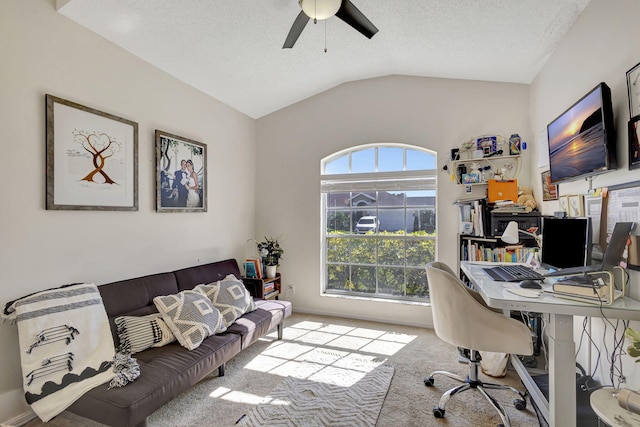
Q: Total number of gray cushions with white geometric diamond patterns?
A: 2